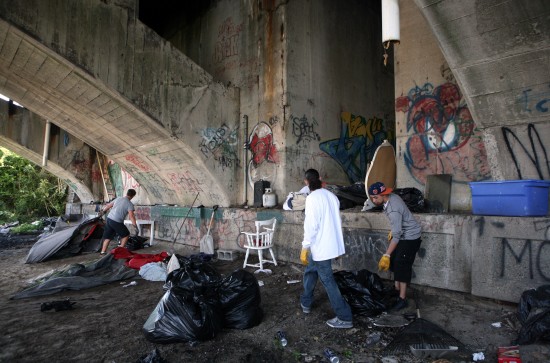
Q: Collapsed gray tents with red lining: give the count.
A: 1